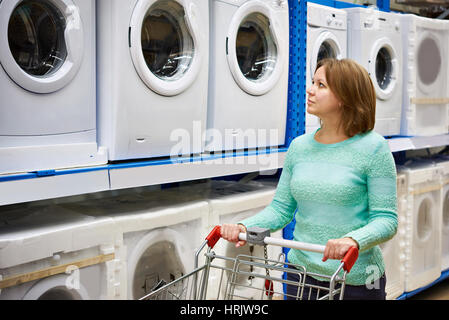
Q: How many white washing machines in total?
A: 12